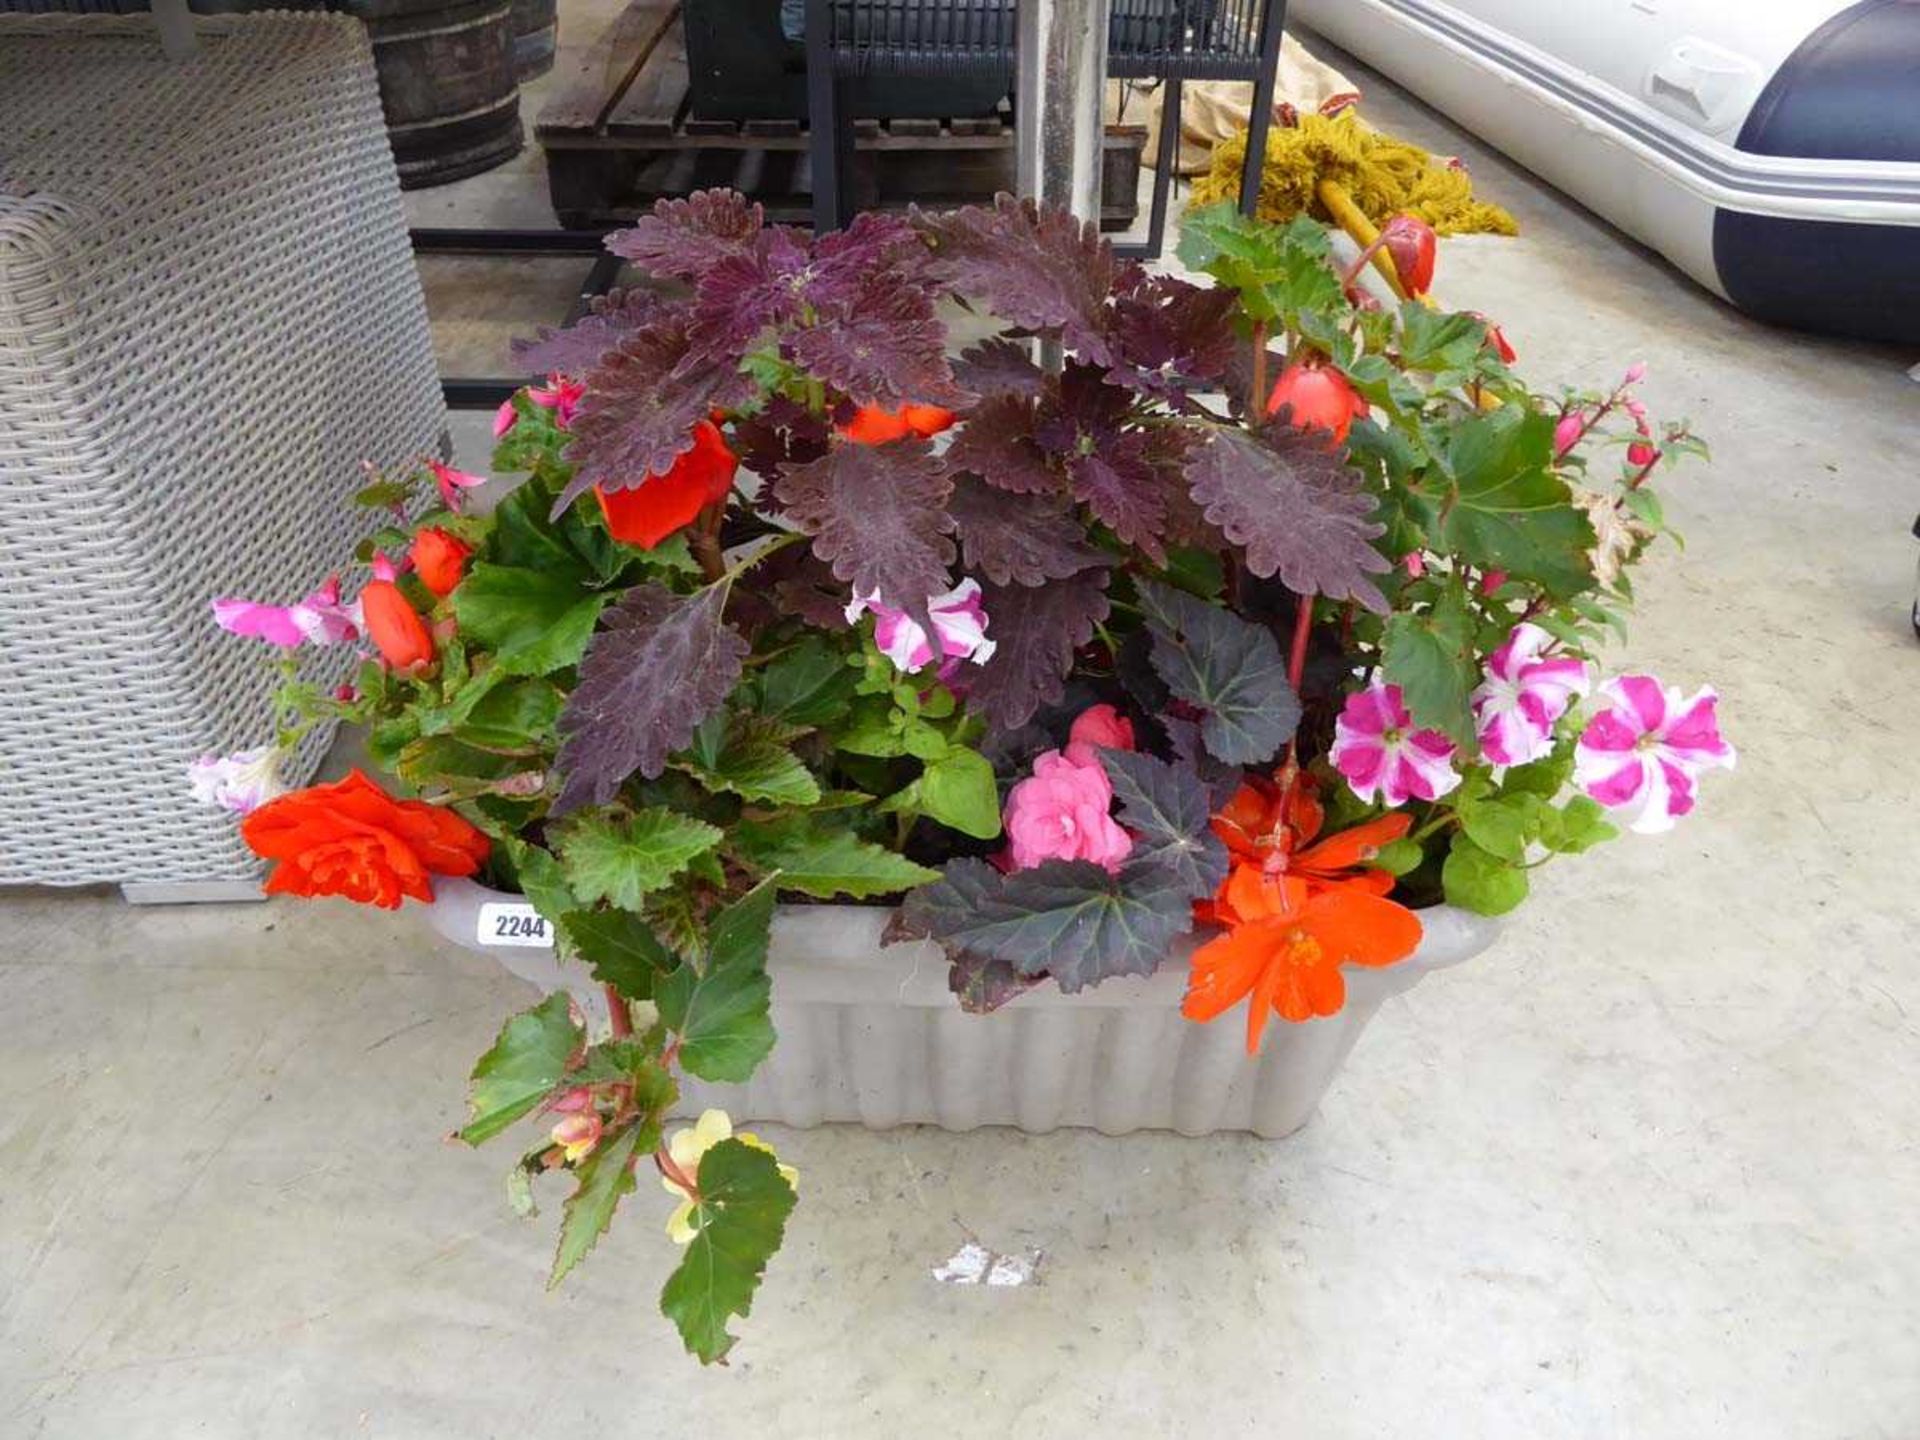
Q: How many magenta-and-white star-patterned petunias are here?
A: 4